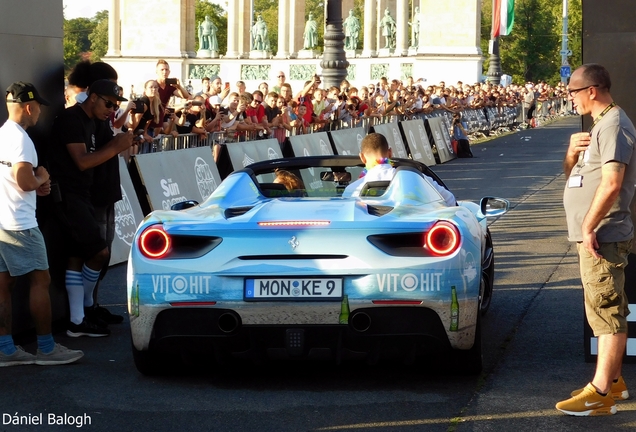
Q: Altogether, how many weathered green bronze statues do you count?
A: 6